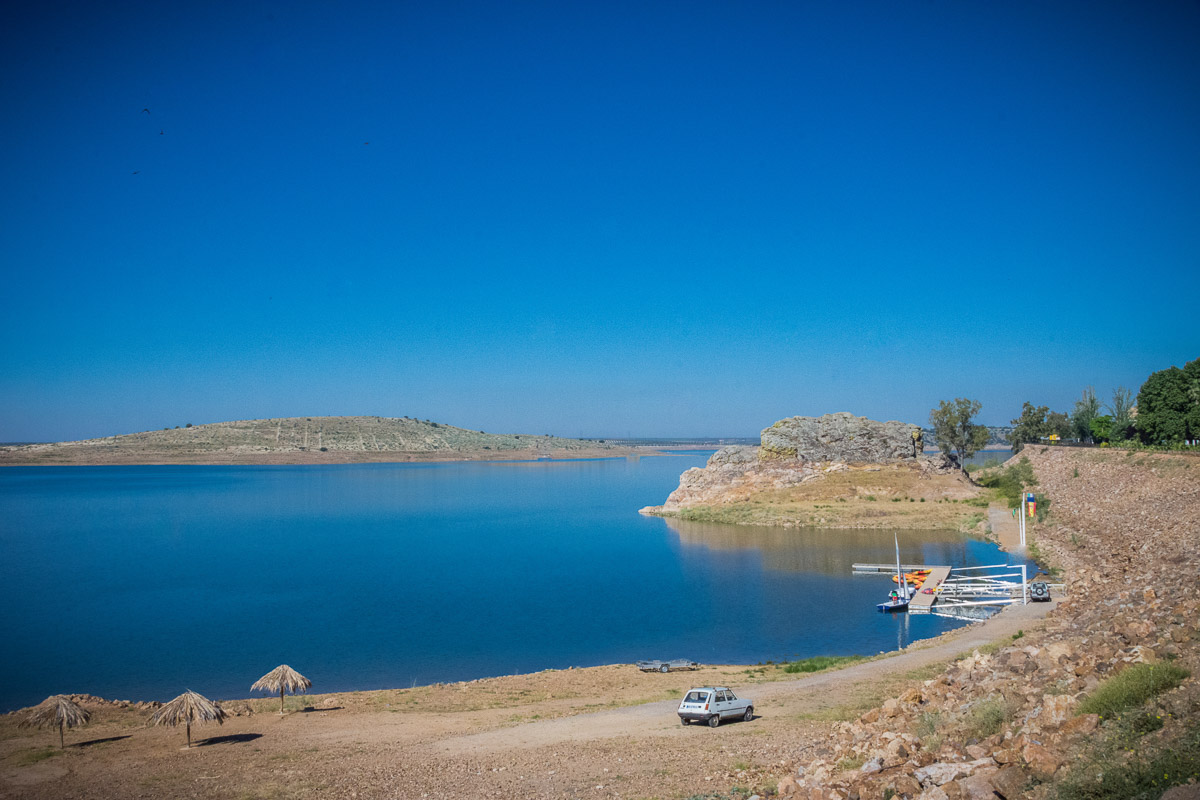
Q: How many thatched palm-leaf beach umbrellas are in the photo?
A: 3